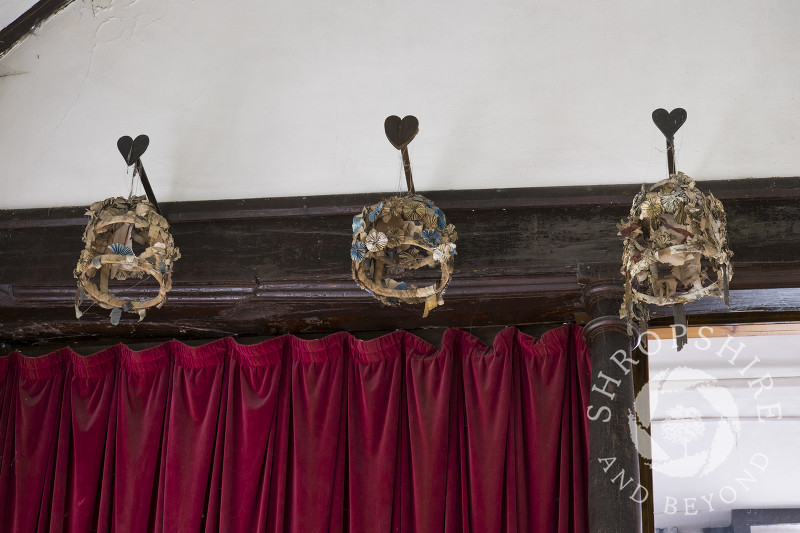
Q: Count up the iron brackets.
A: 3